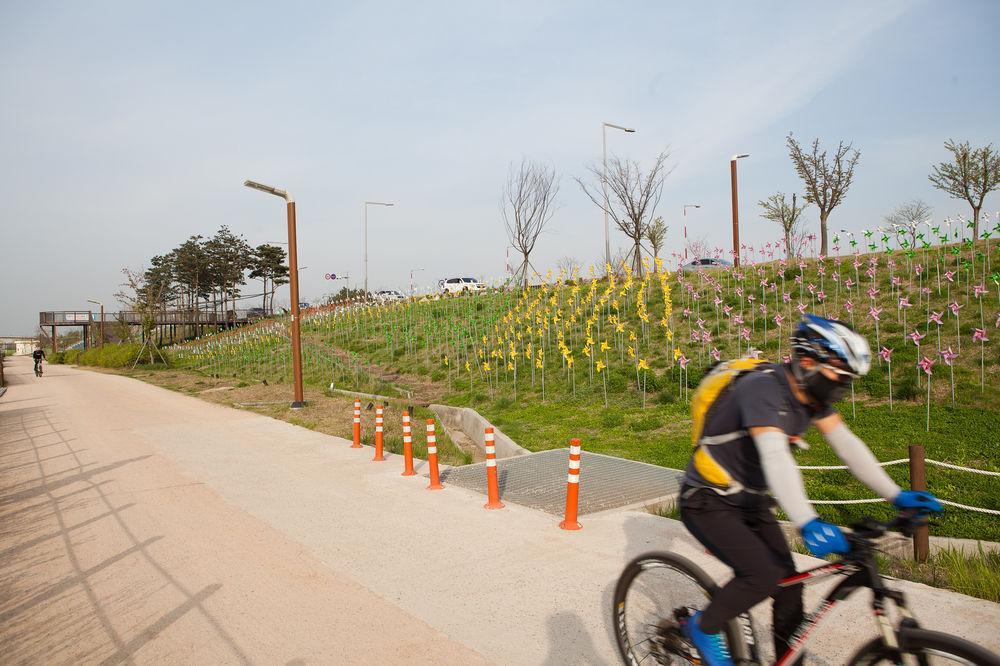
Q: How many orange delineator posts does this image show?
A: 6